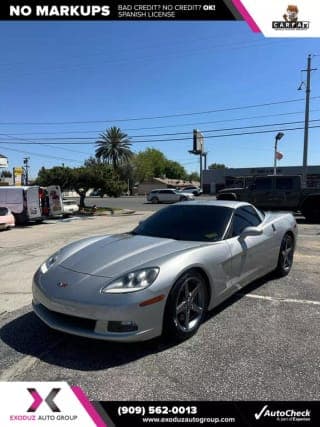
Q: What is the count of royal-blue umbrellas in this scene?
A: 0